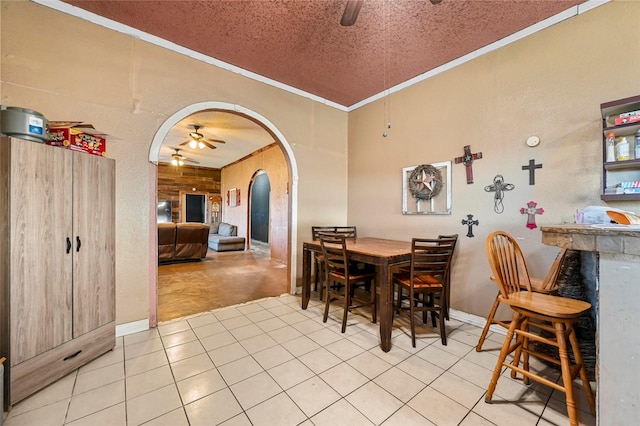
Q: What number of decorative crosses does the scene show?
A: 5